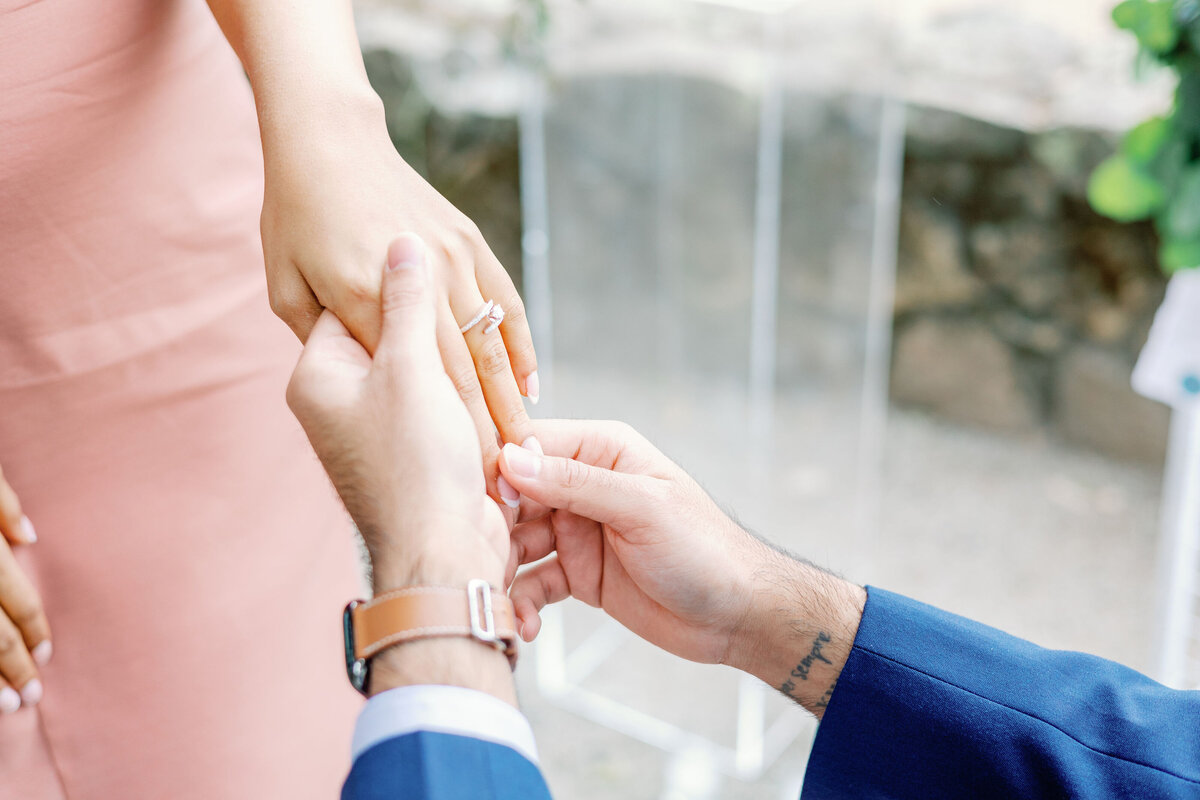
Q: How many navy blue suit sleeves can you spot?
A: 2